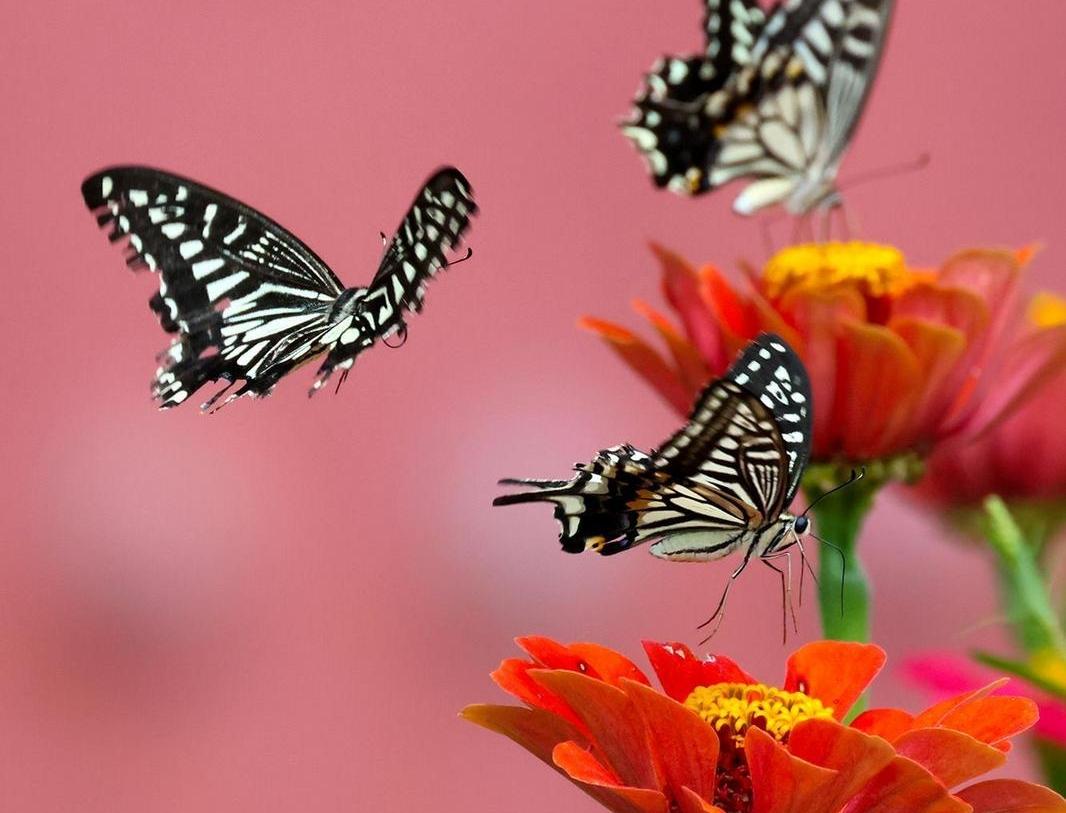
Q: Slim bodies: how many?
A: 3